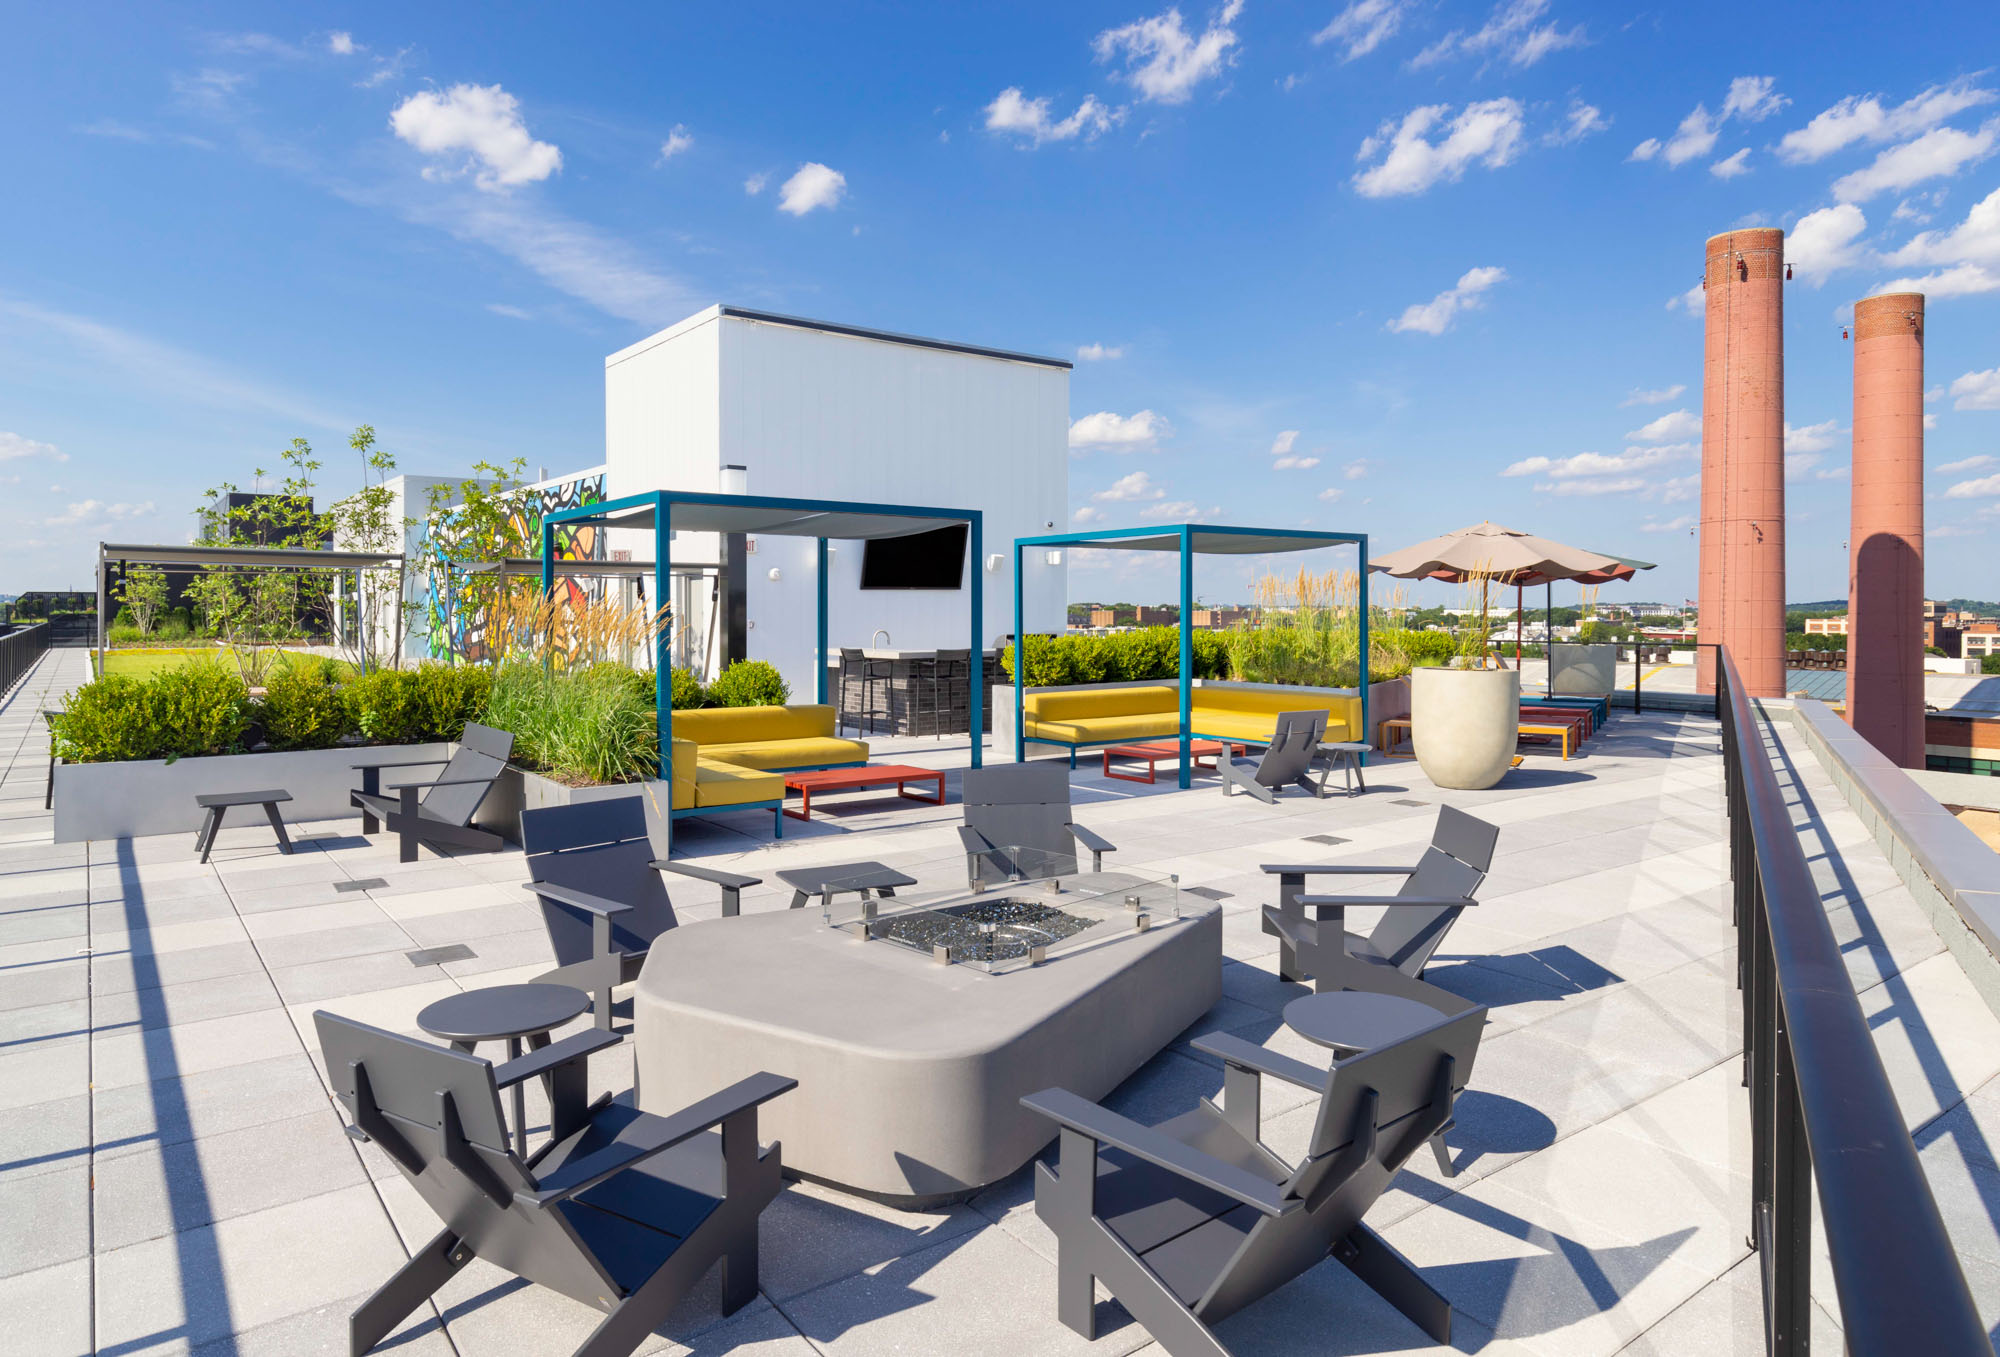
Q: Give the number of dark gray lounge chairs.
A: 7